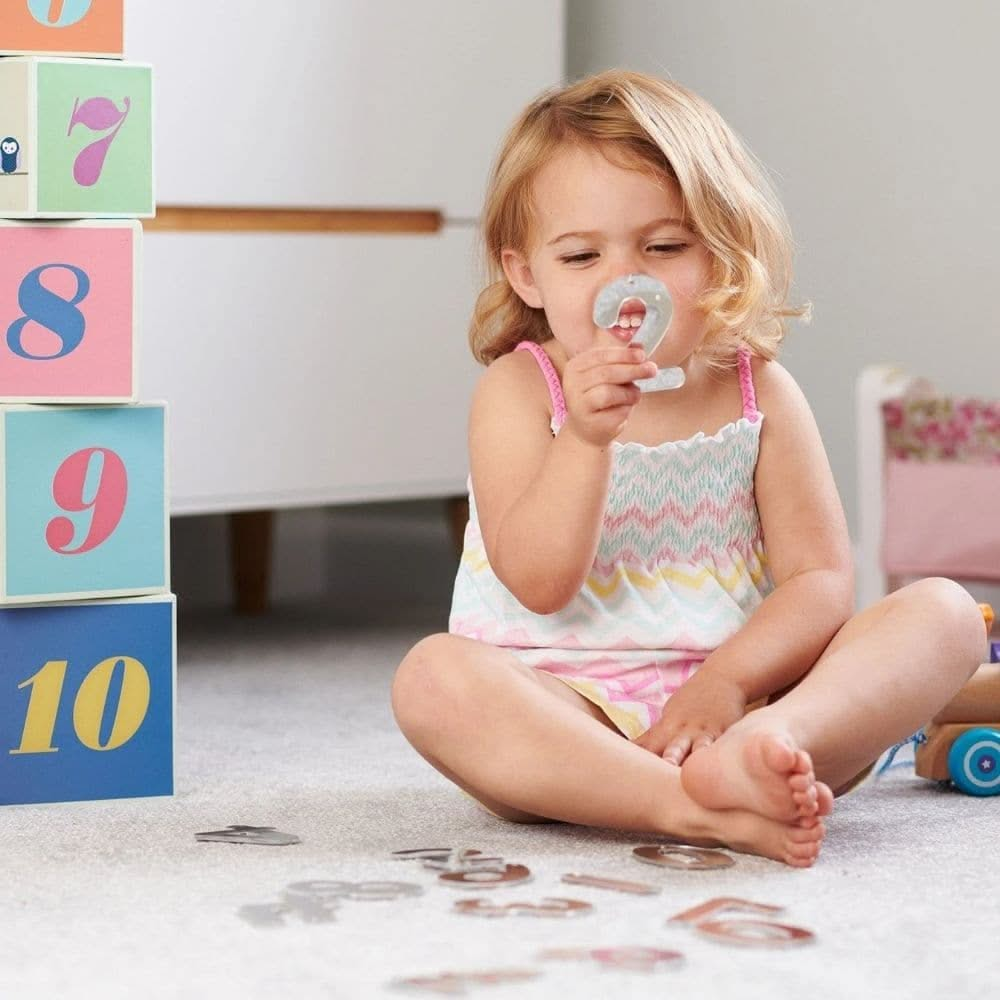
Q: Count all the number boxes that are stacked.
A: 5